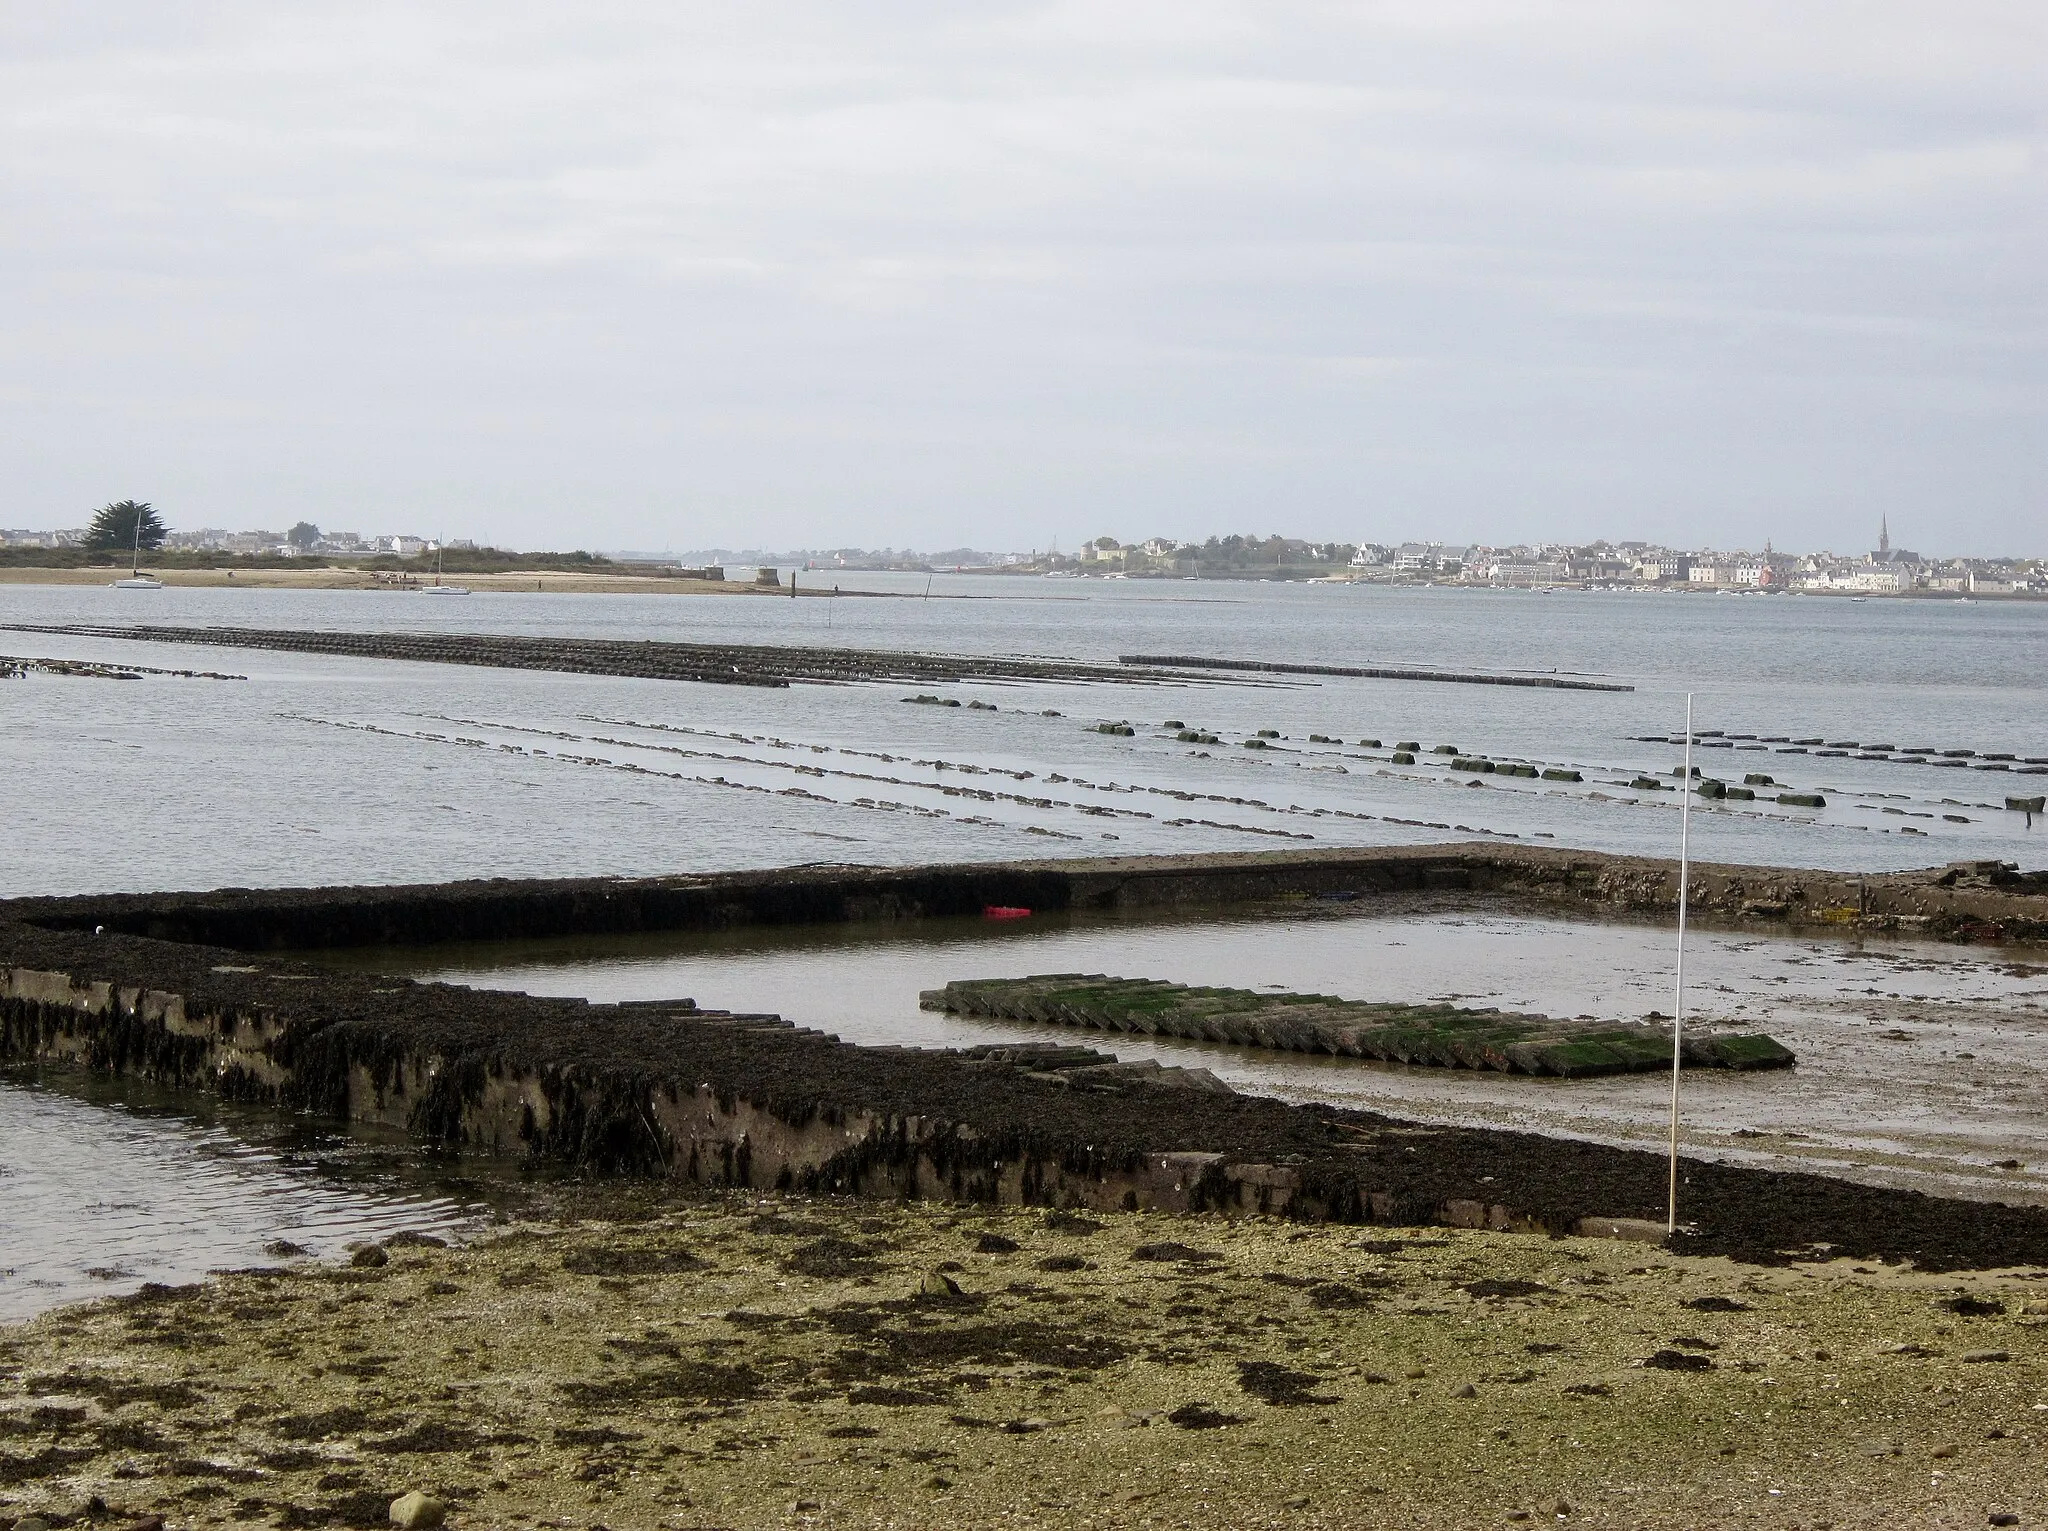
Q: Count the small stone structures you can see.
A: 2